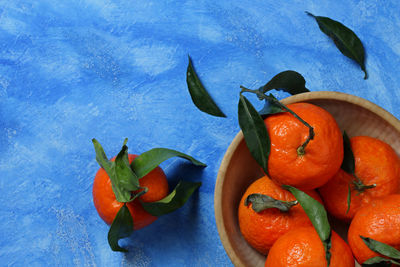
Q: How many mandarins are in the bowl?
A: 5